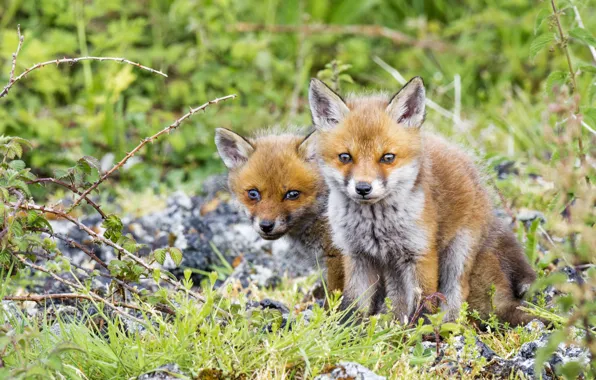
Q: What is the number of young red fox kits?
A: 2